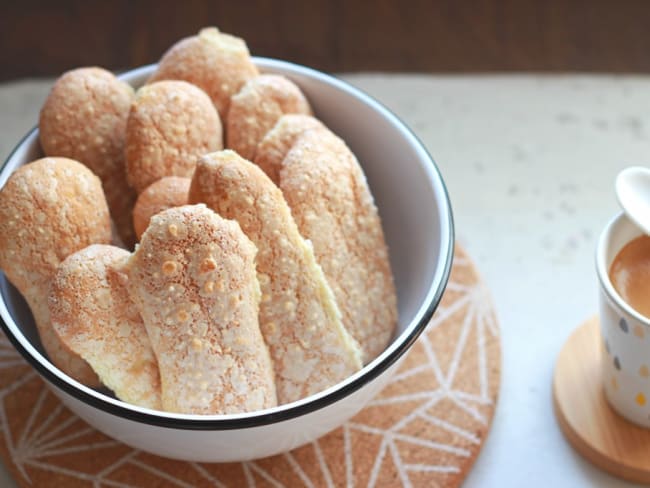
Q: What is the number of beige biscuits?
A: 11